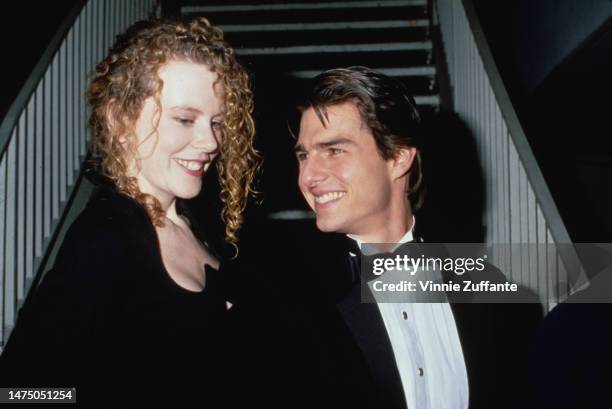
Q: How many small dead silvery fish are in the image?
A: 0